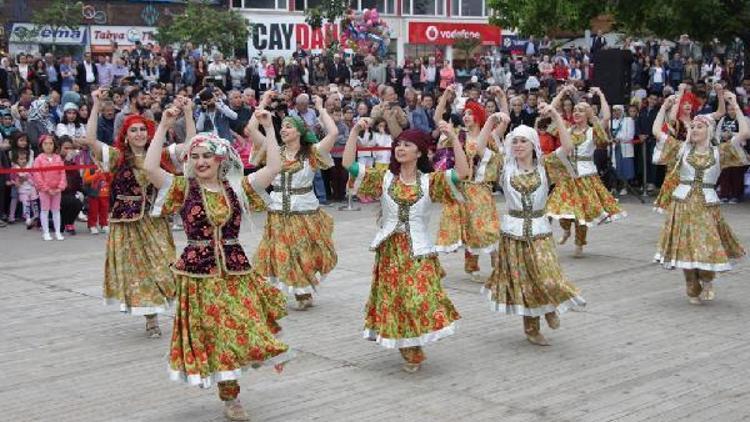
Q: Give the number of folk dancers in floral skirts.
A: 9